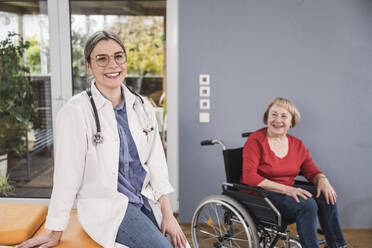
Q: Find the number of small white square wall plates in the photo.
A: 4